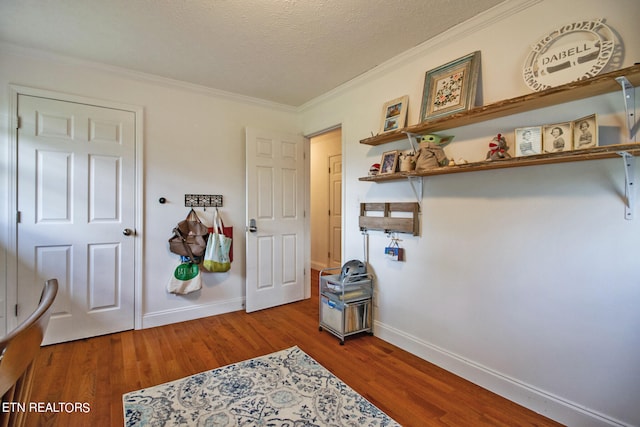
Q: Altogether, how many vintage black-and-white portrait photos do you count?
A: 3